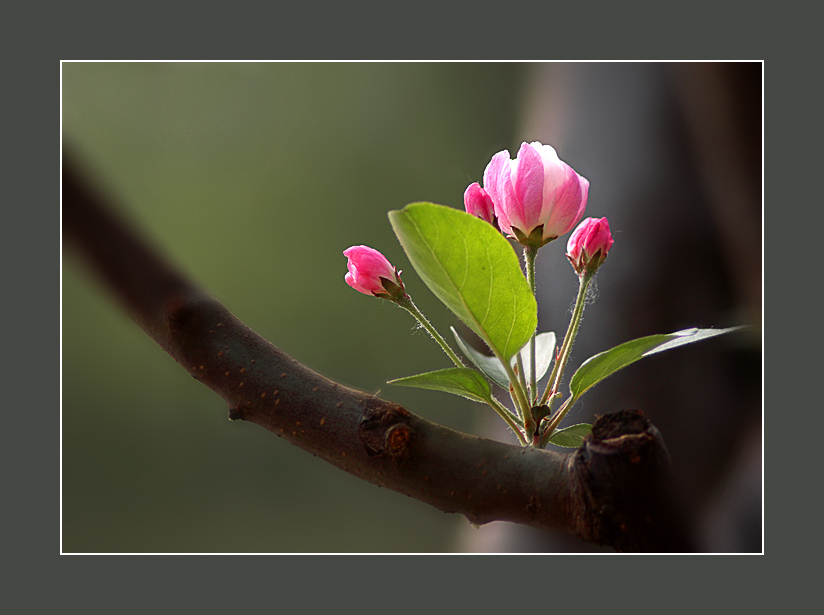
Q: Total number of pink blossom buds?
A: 4